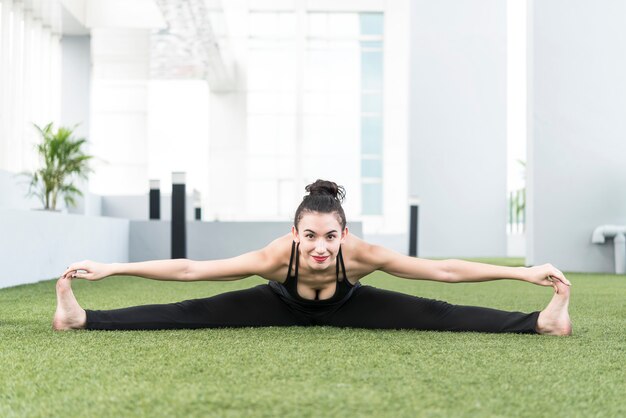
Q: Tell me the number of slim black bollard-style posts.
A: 4